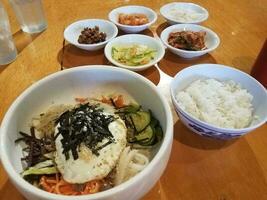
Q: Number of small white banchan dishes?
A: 5